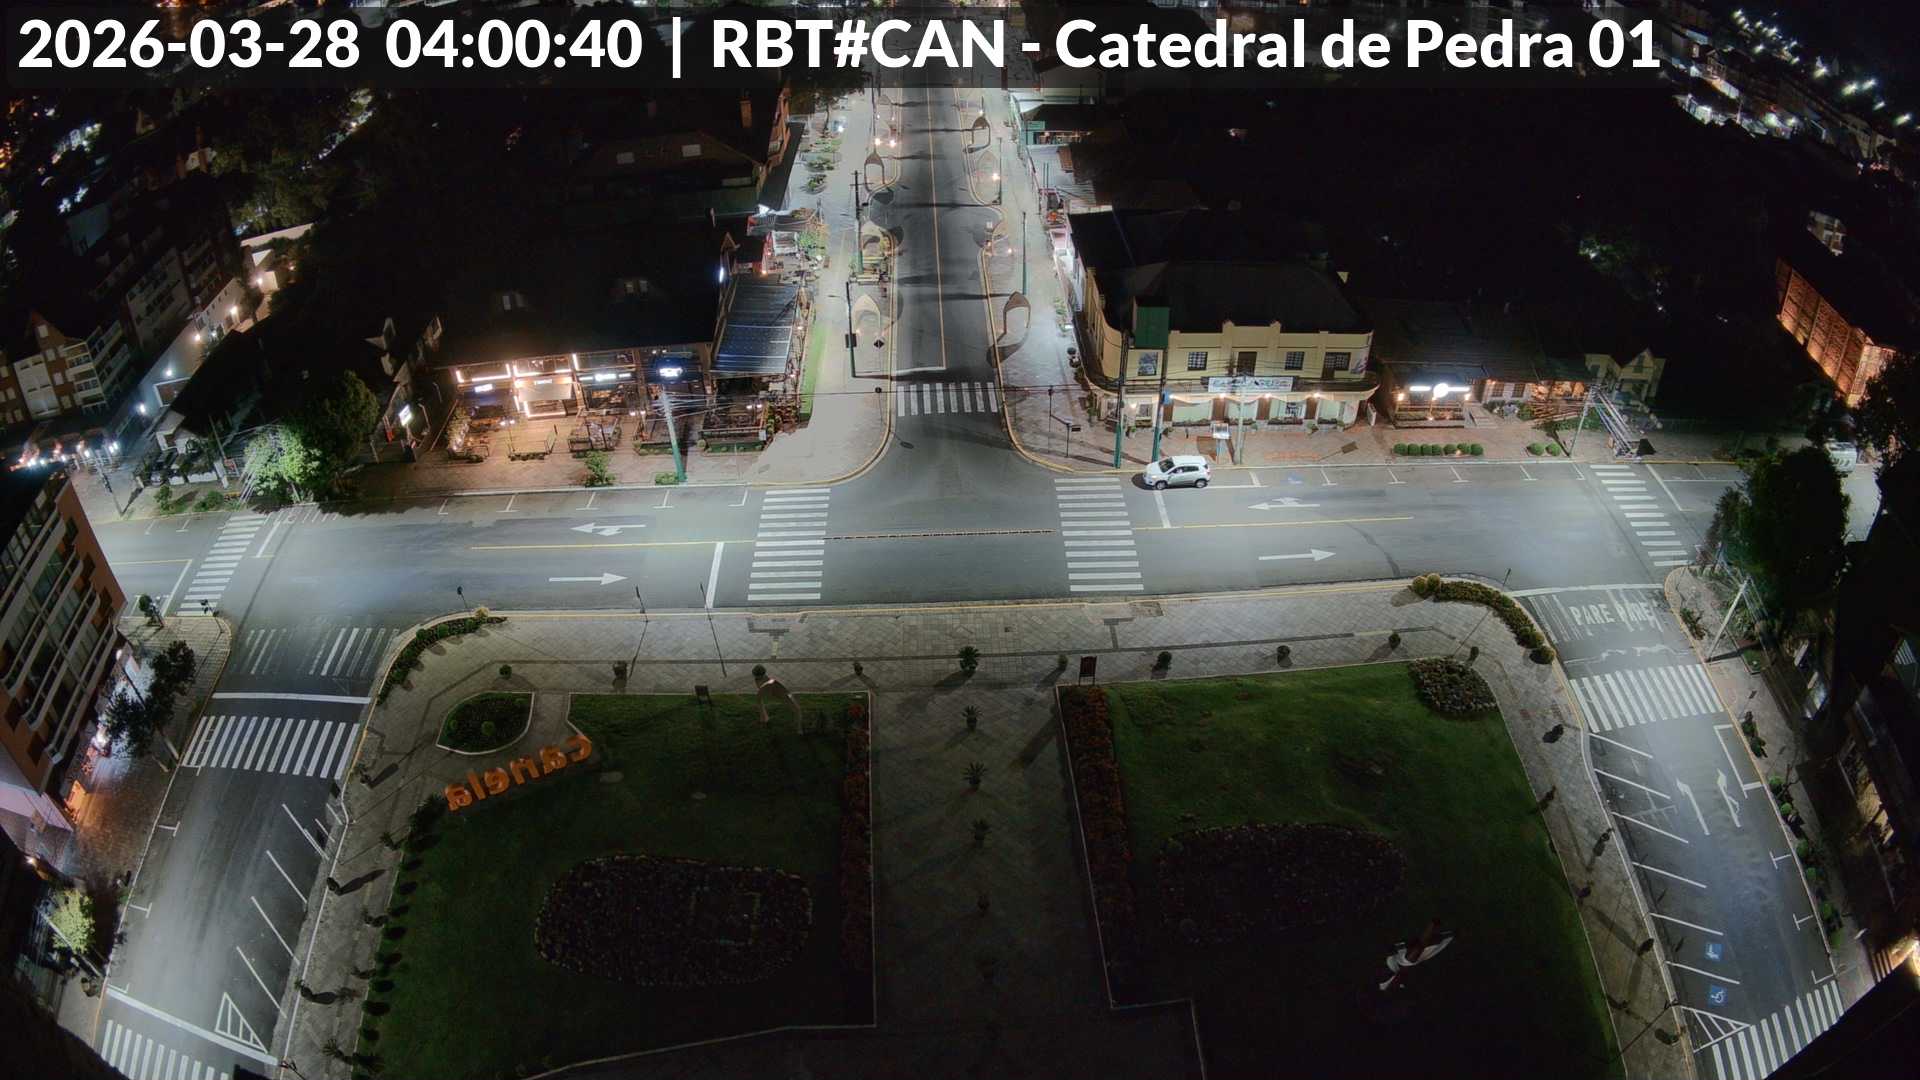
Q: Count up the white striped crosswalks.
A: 9